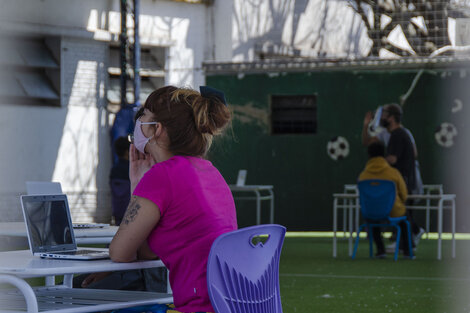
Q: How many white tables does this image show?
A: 5